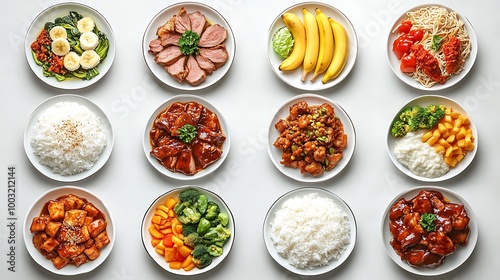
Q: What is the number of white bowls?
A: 12